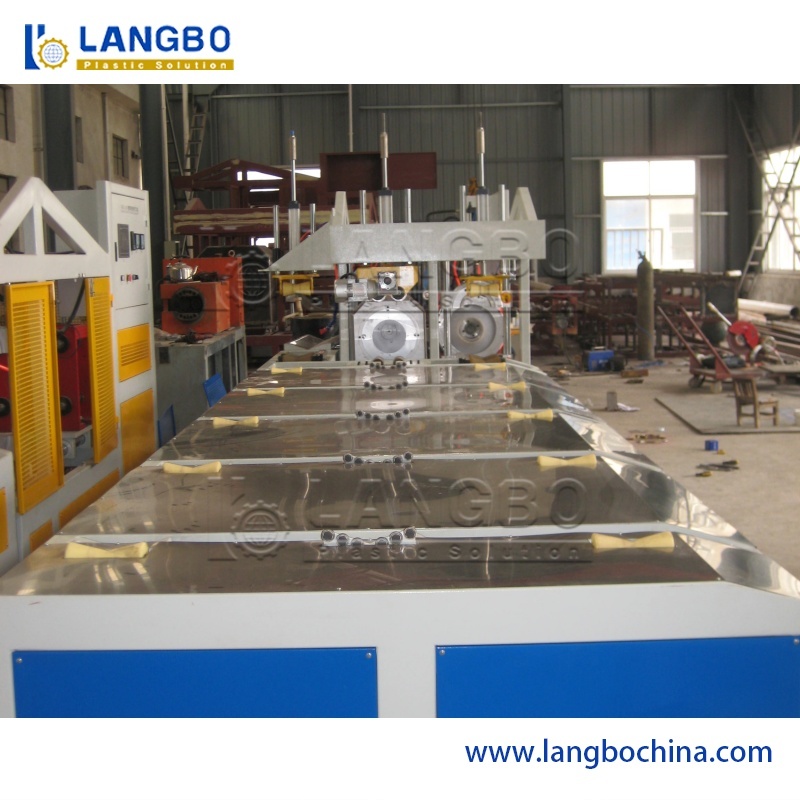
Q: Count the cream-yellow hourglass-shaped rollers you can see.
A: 10